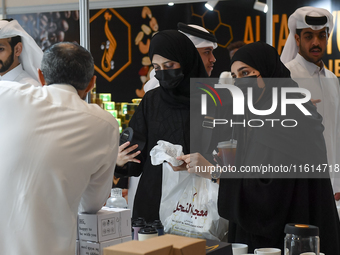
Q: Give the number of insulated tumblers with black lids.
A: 3